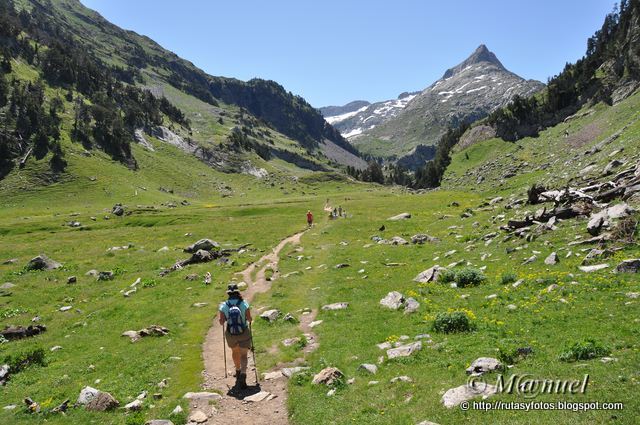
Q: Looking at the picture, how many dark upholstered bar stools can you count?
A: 0